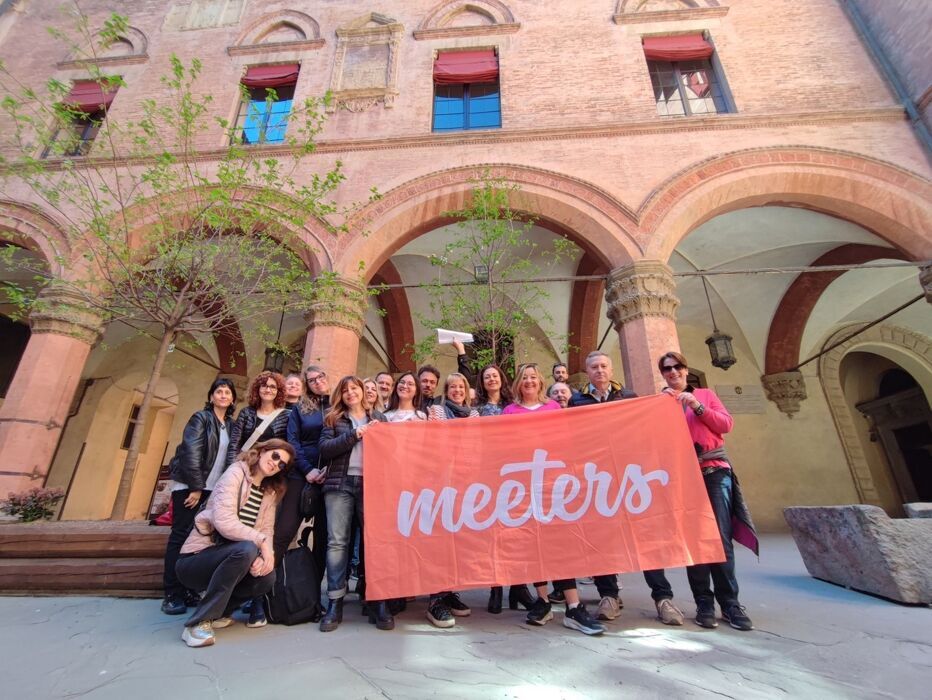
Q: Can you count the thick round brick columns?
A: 3